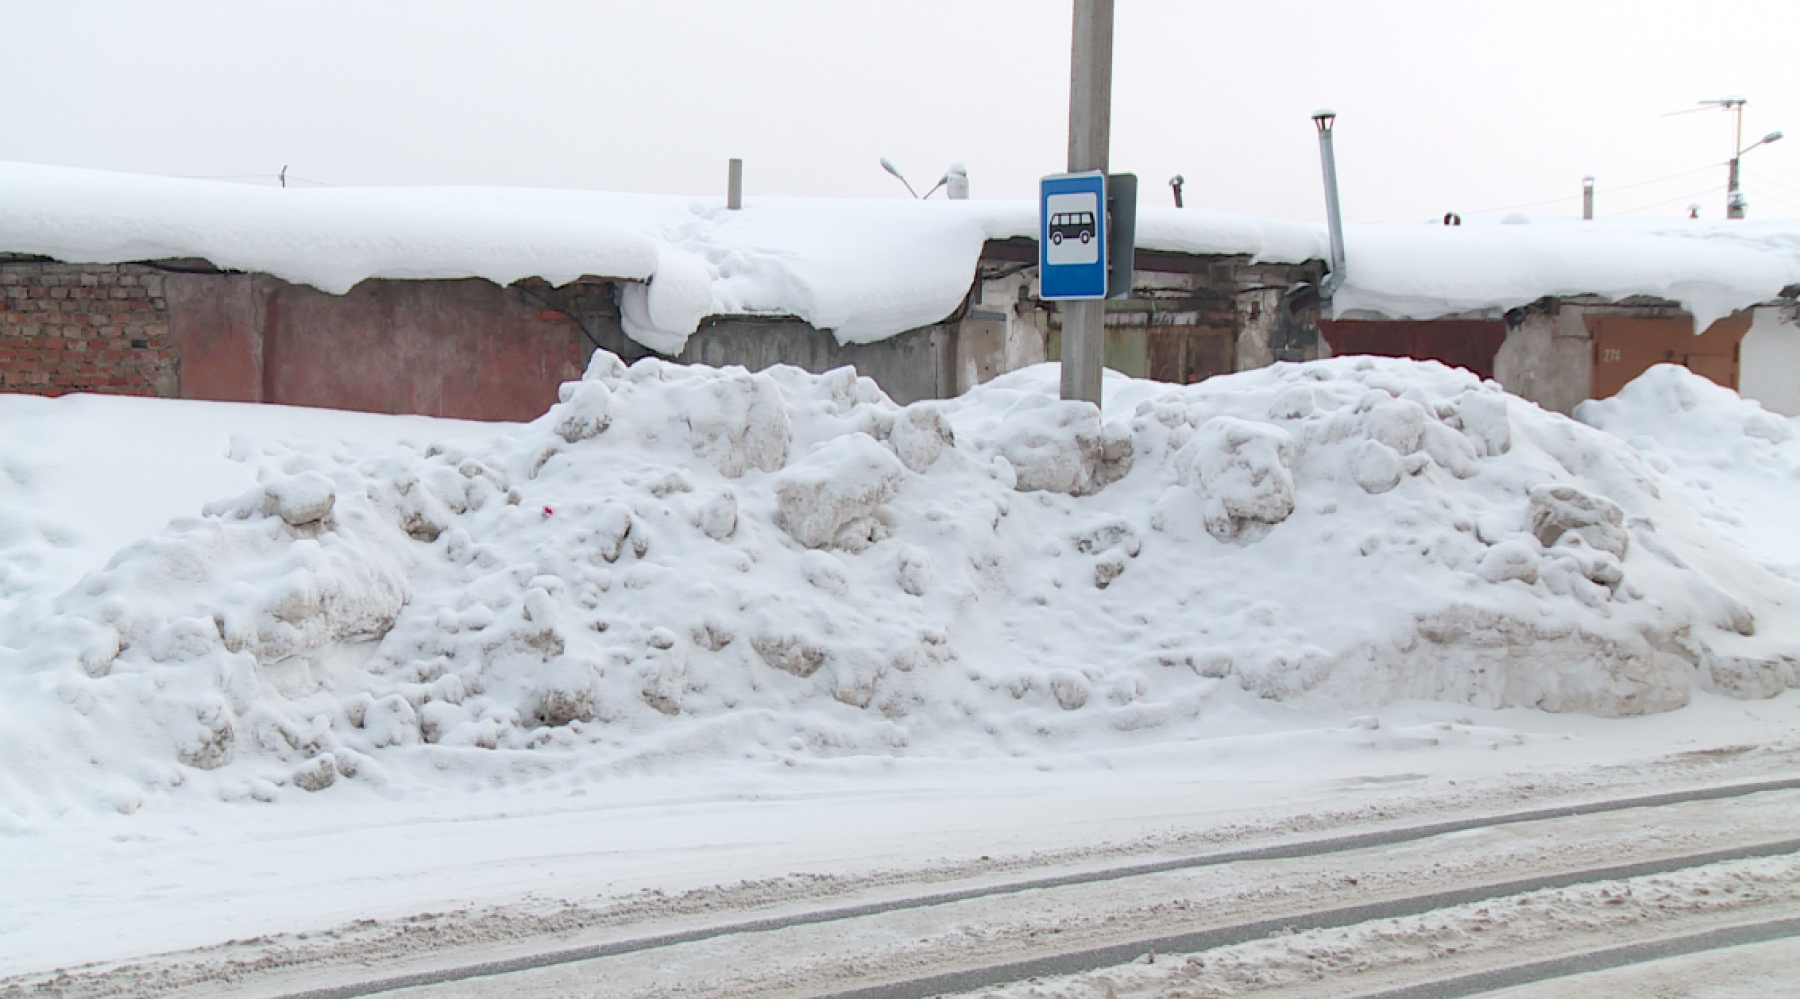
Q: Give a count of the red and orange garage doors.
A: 2